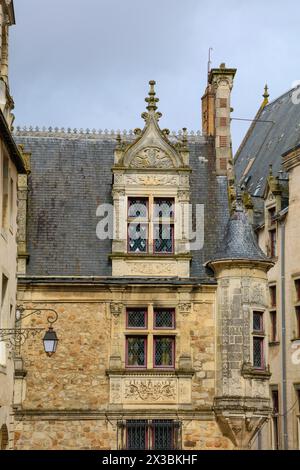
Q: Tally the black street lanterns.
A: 1